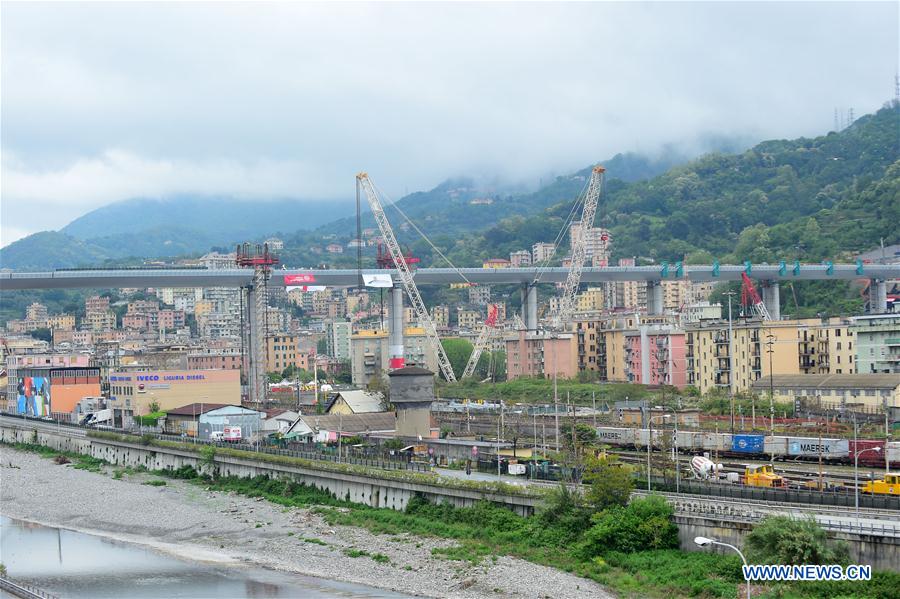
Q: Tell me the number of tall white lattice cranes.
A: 2